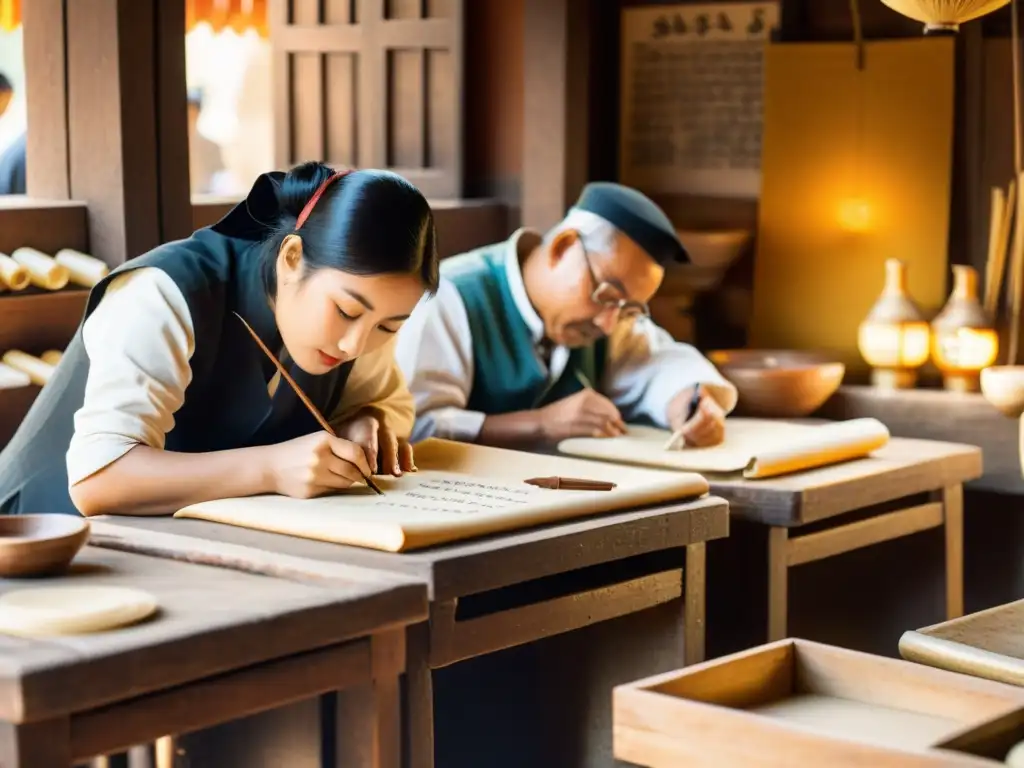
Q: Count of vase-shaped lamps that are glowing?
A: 2